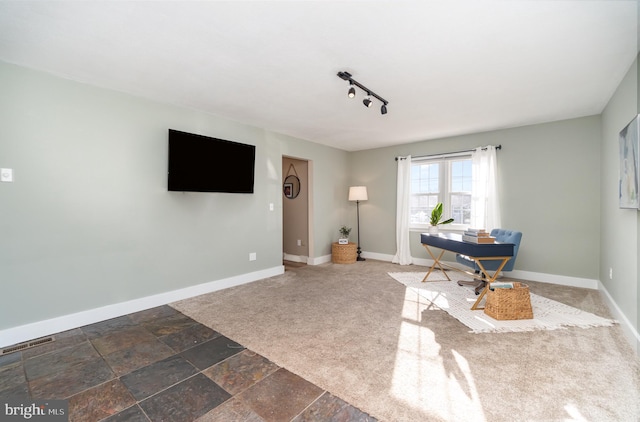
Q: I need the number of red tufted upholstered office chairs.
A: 0